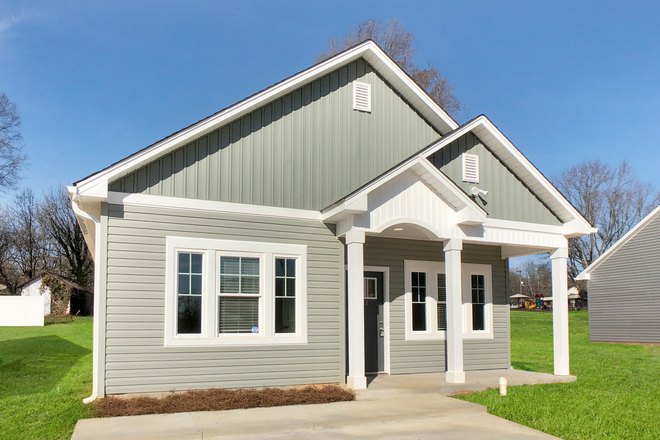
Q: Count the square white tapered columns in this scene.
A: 3